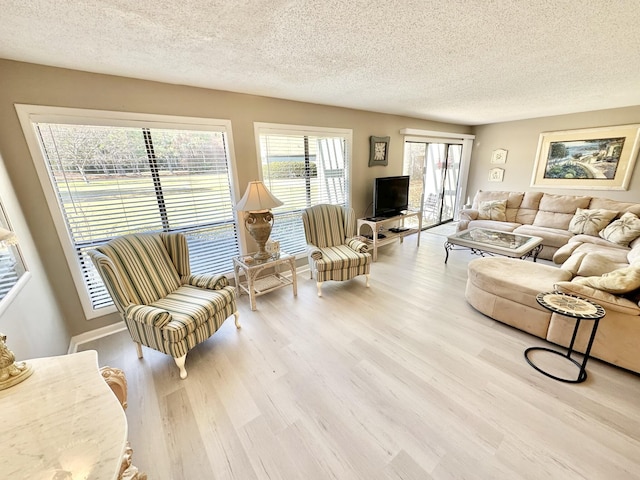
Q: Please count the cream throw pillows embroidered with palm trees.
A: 3